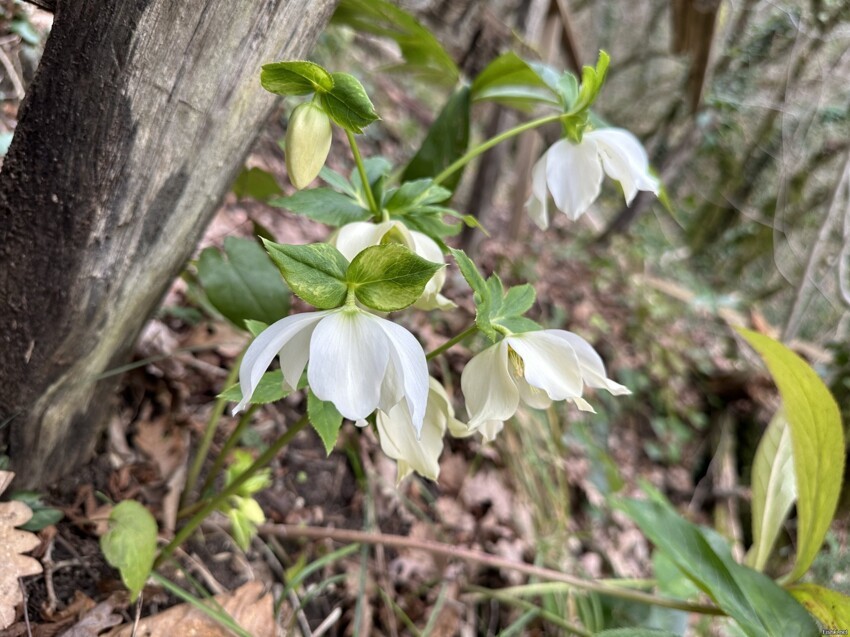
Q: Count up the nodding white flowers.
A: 5